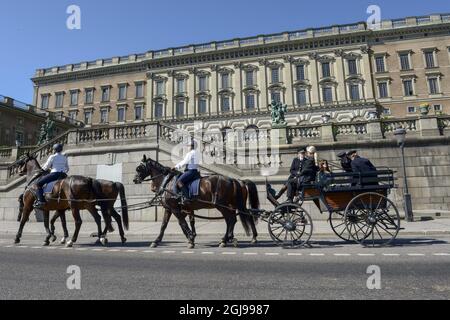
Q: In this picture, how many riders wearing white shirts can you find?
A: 2